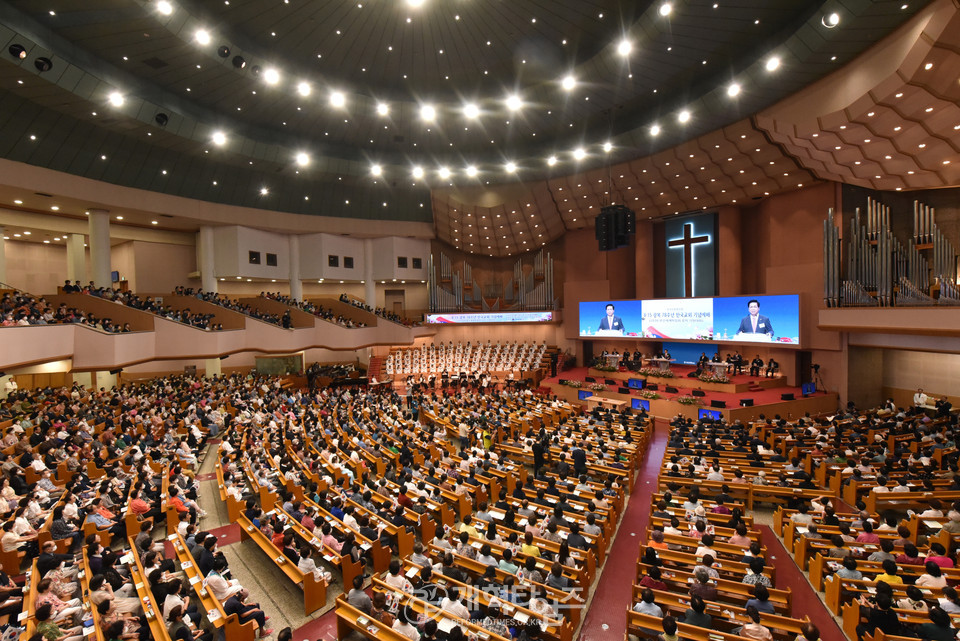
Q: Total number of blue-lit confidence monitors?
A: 5